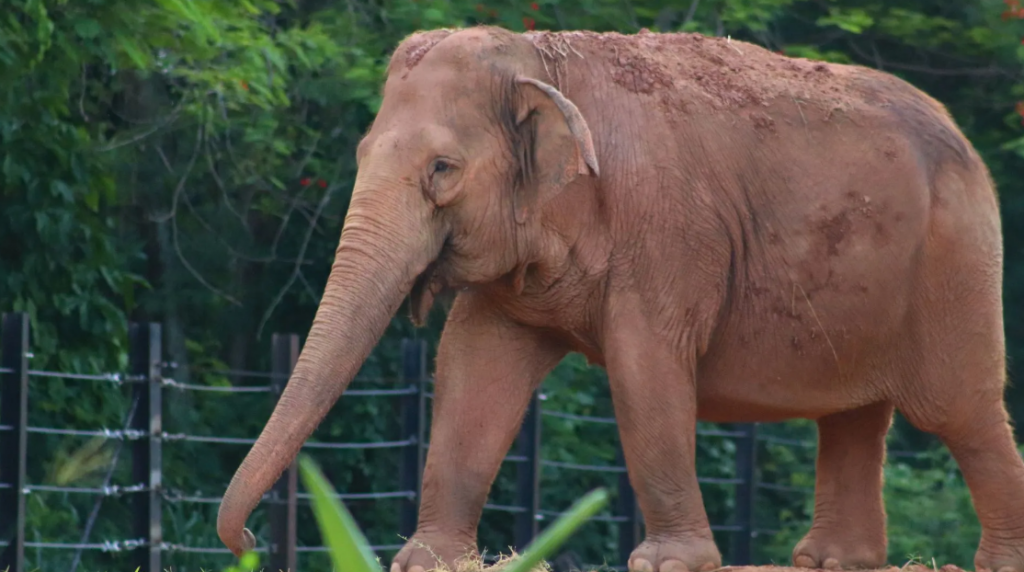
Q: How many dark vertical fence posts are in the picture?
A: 7